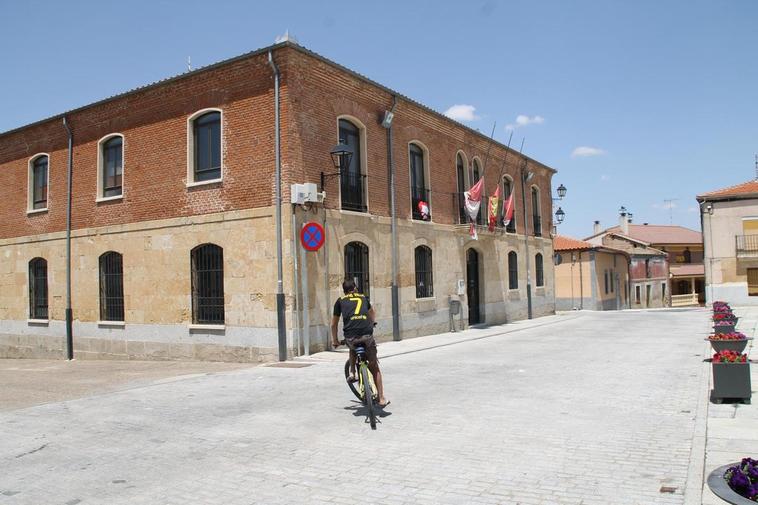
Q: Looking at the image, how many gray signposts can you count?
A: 1